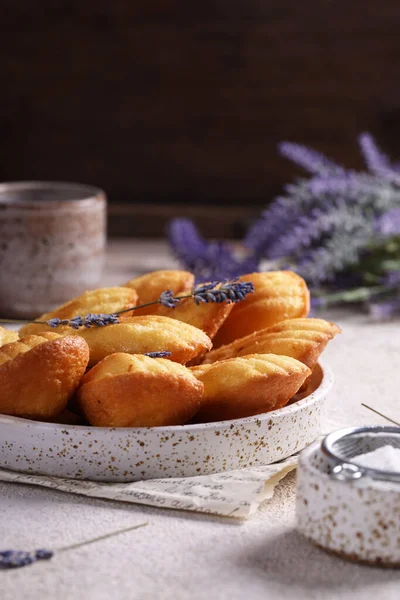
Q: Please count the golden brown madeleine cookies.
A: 10